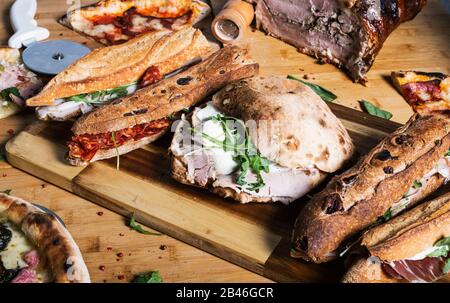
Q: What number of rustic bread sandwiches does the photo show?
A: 5